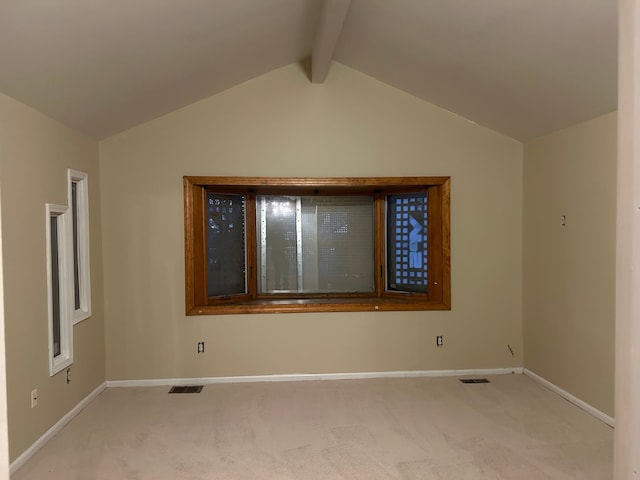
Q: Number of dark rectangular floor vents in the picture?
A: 2